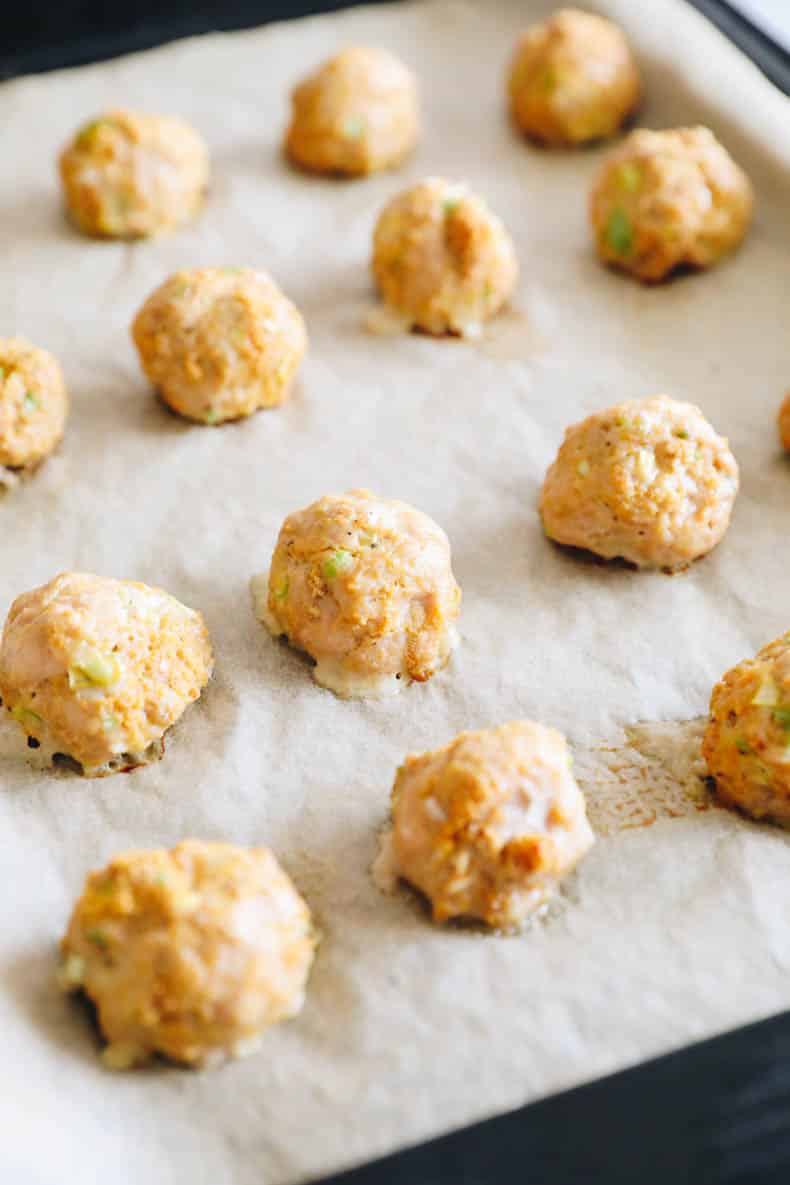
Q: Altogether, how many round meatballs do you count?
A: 14